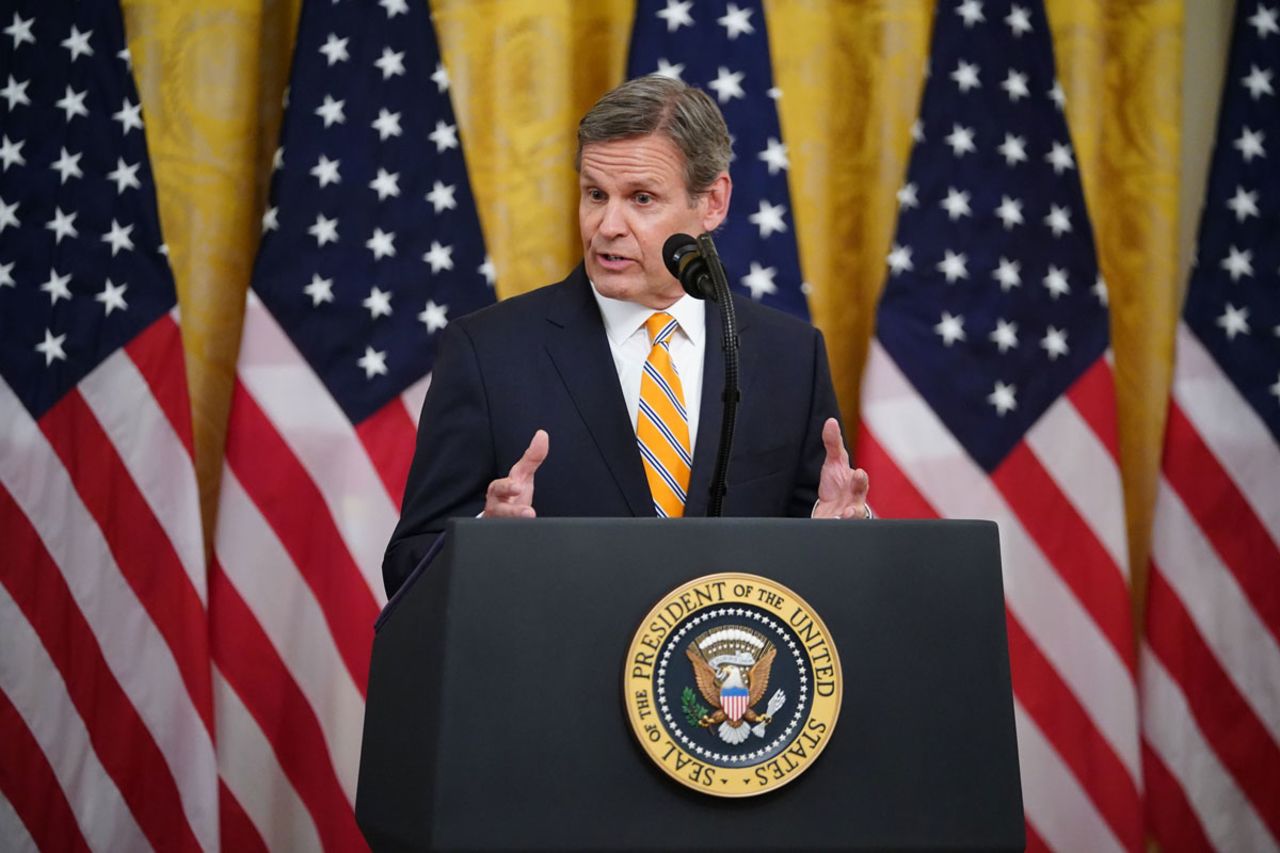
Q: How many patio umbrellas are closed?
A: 0